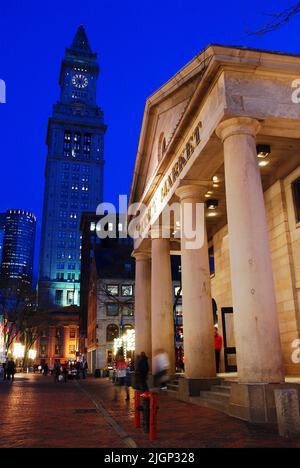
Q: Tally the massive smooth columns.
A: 4